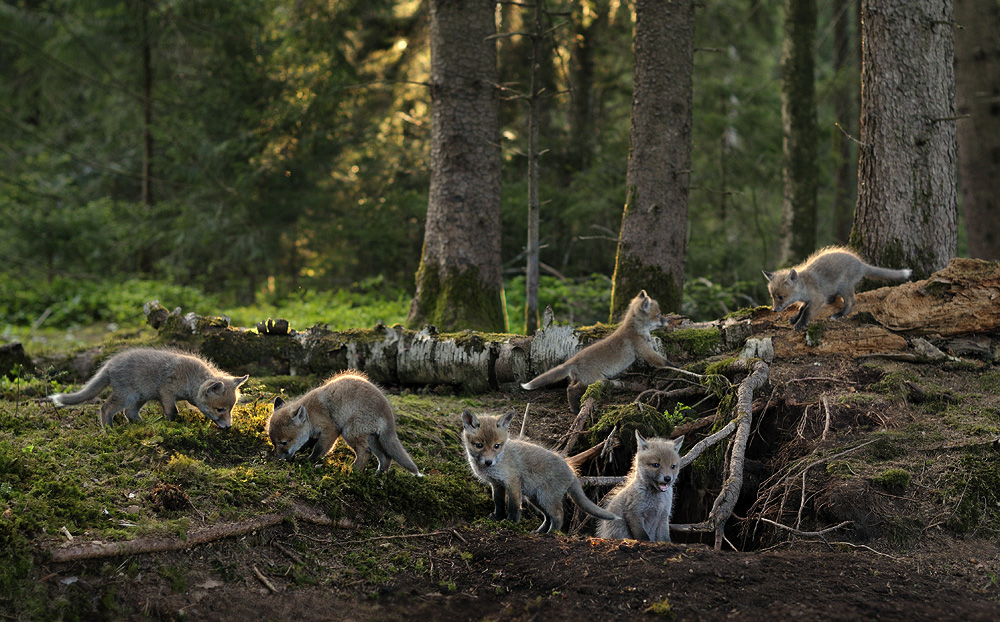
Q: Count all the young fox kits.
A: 6